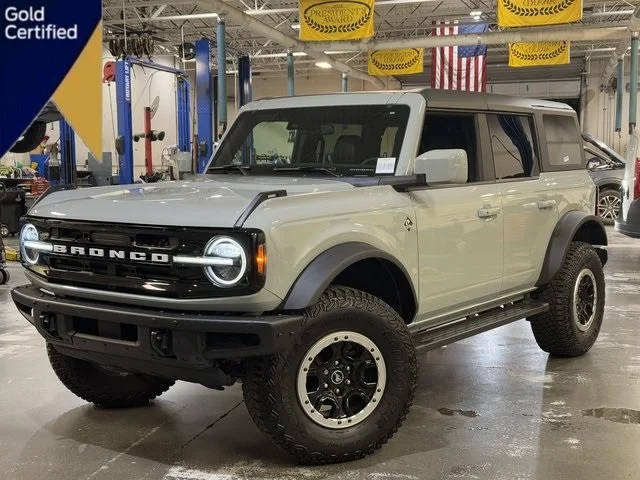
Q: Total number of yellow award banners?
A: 4